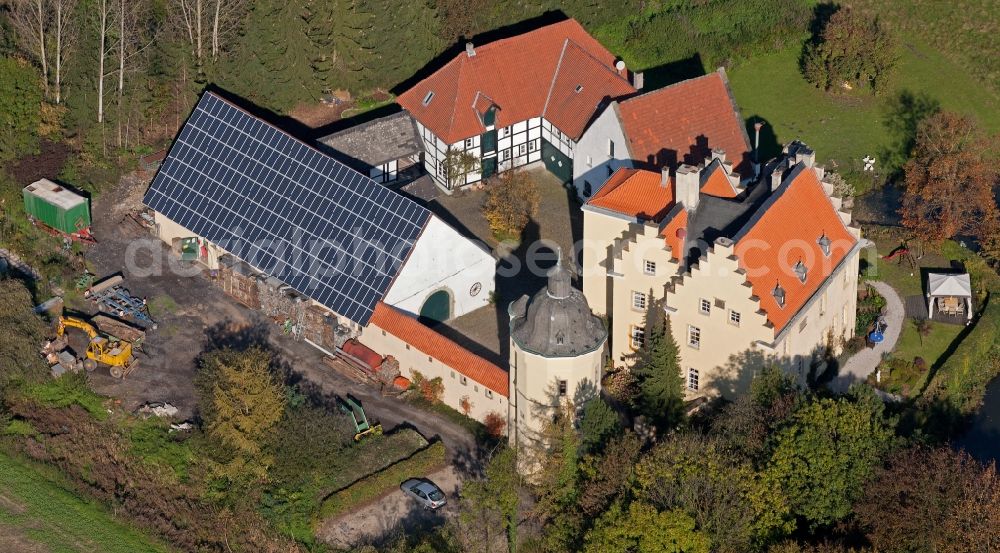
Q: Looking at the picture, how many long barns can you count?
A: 1